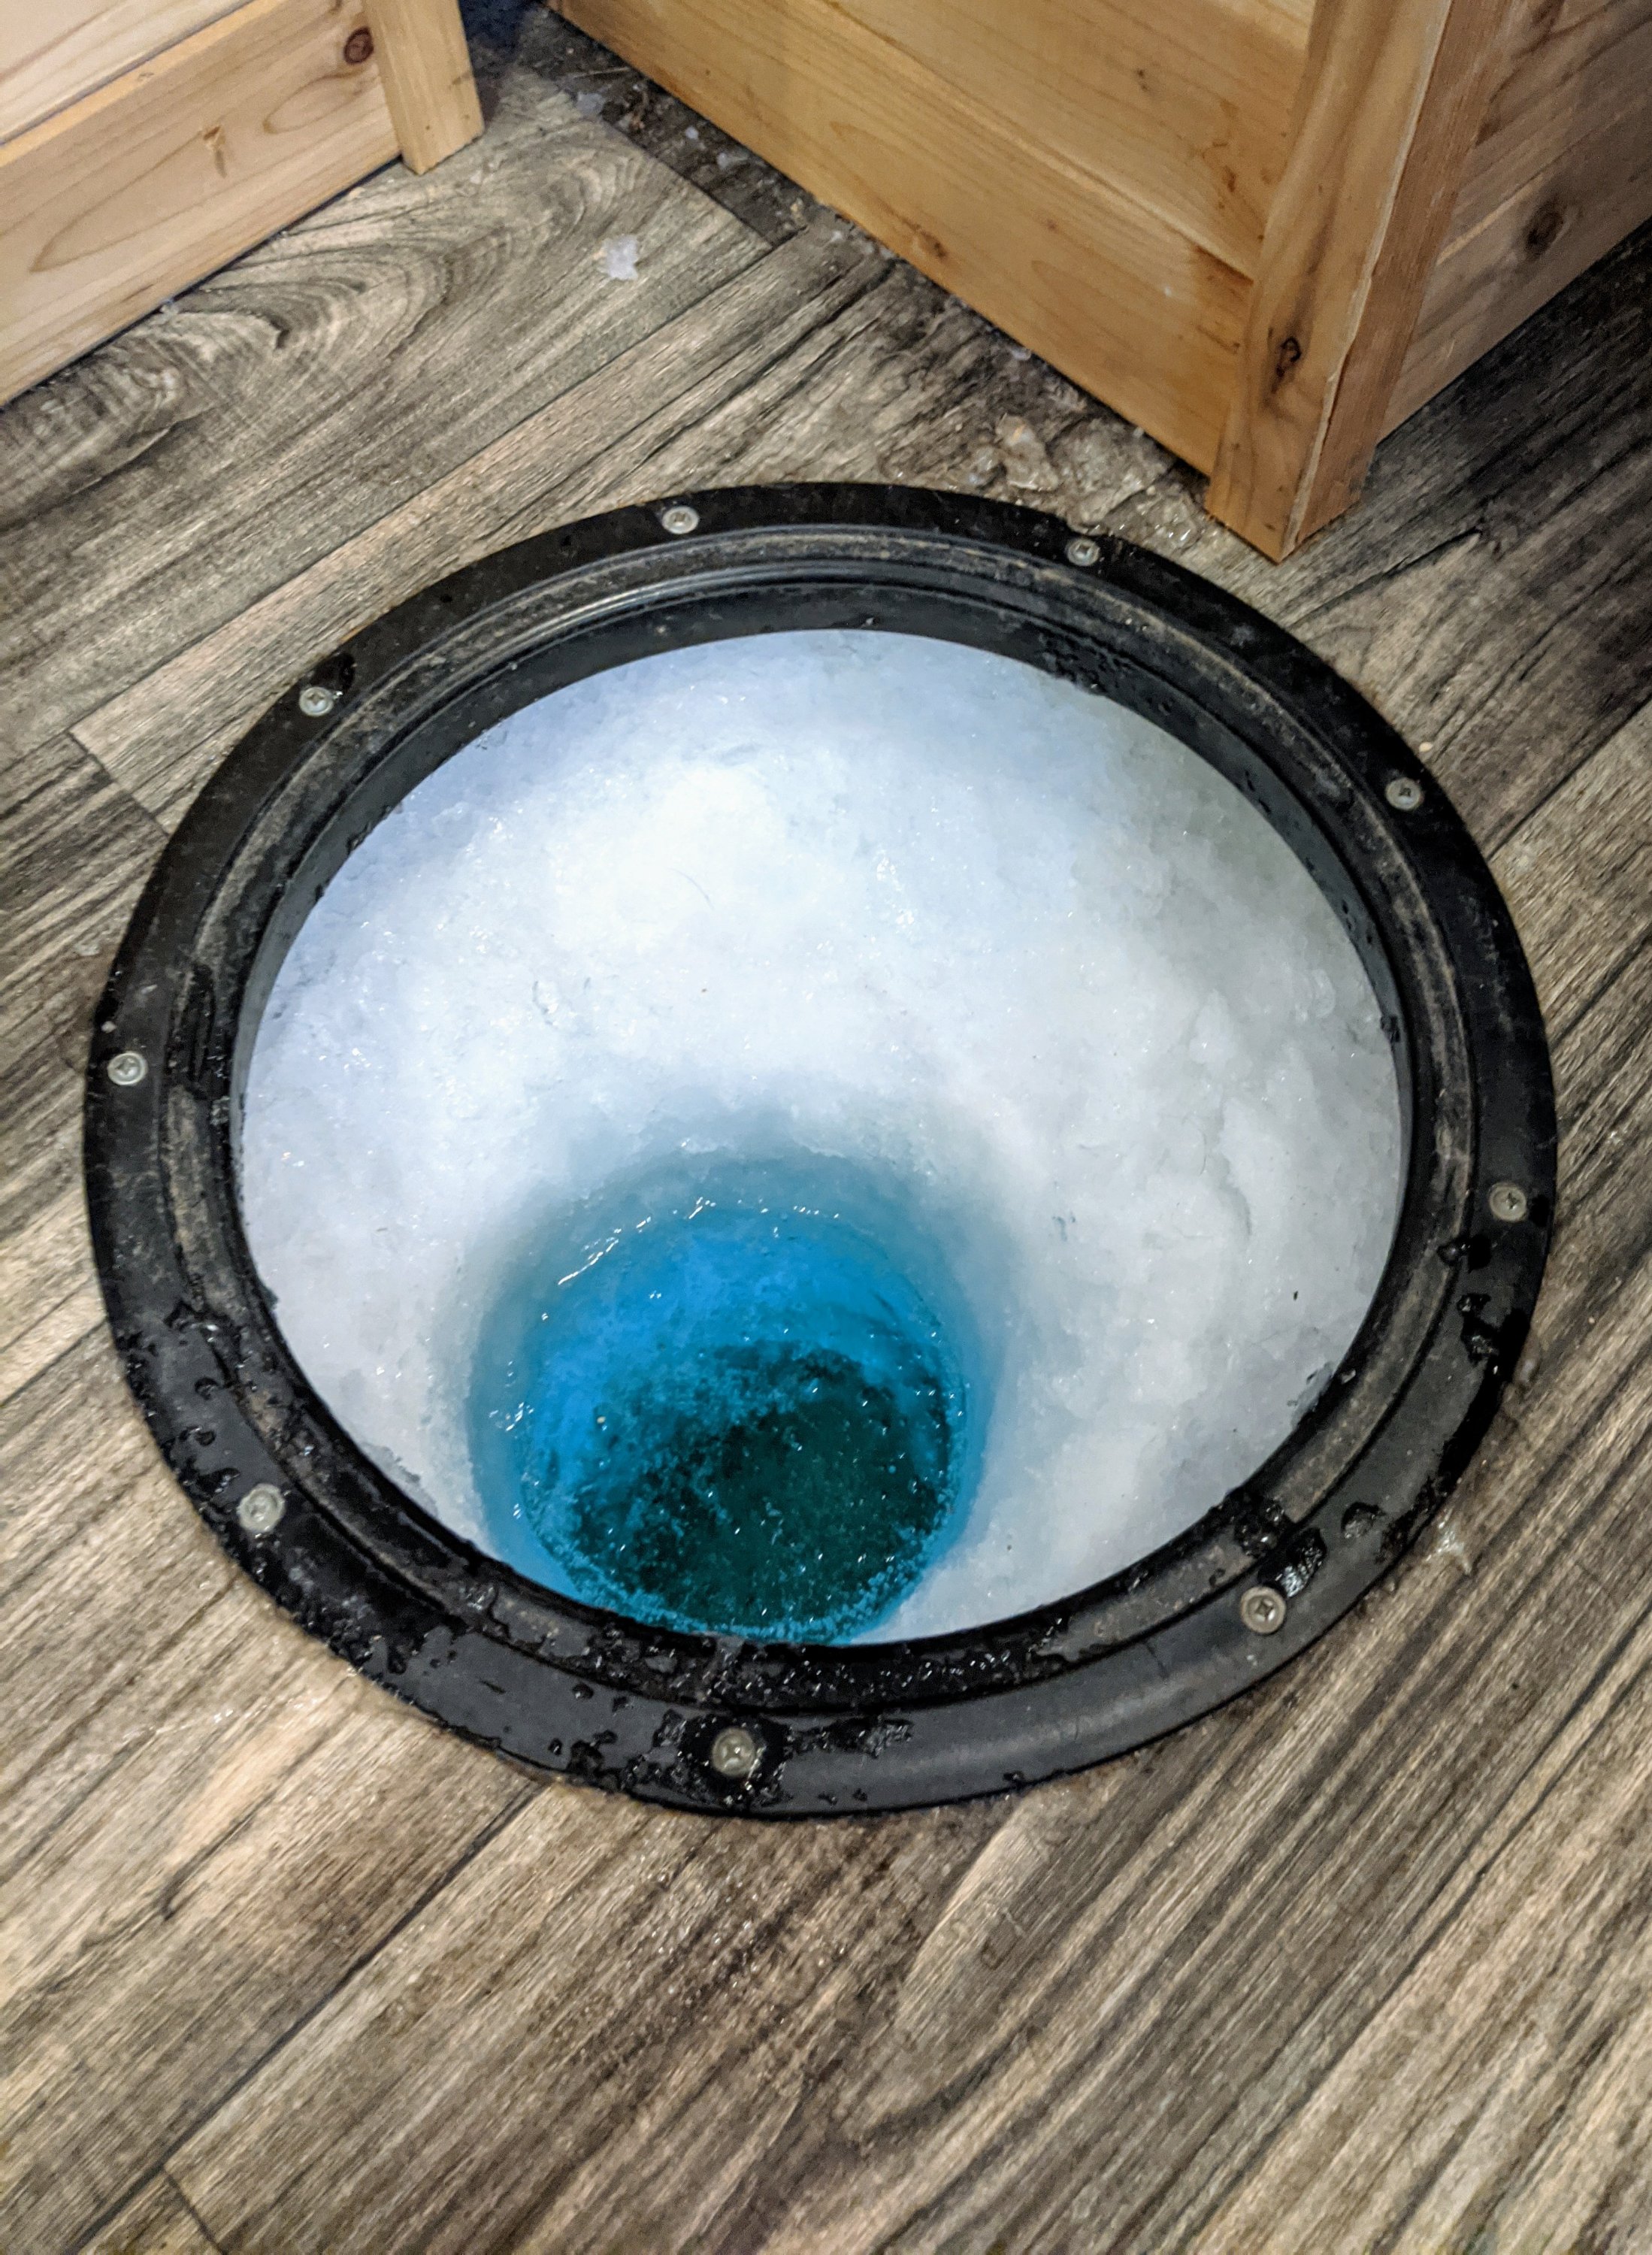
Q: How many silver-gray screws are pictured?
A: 9